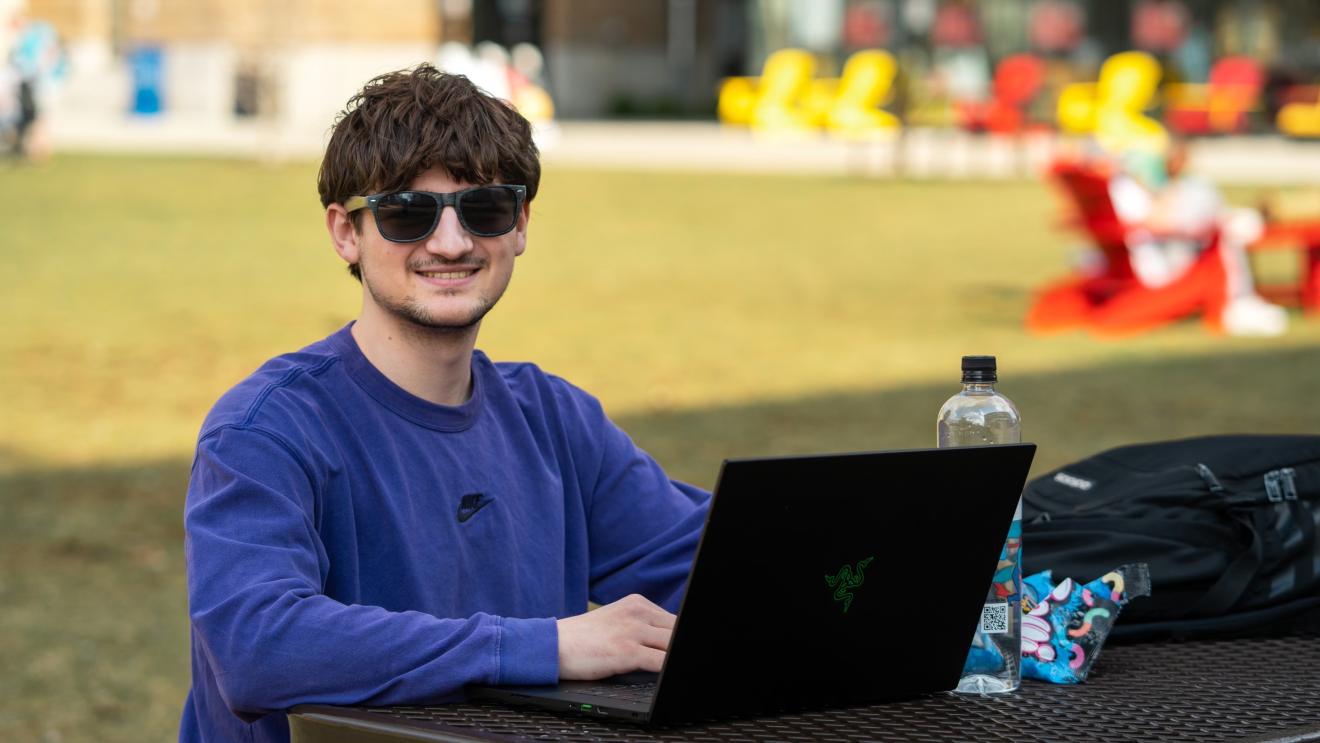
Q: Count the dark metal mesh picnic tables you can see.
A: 1